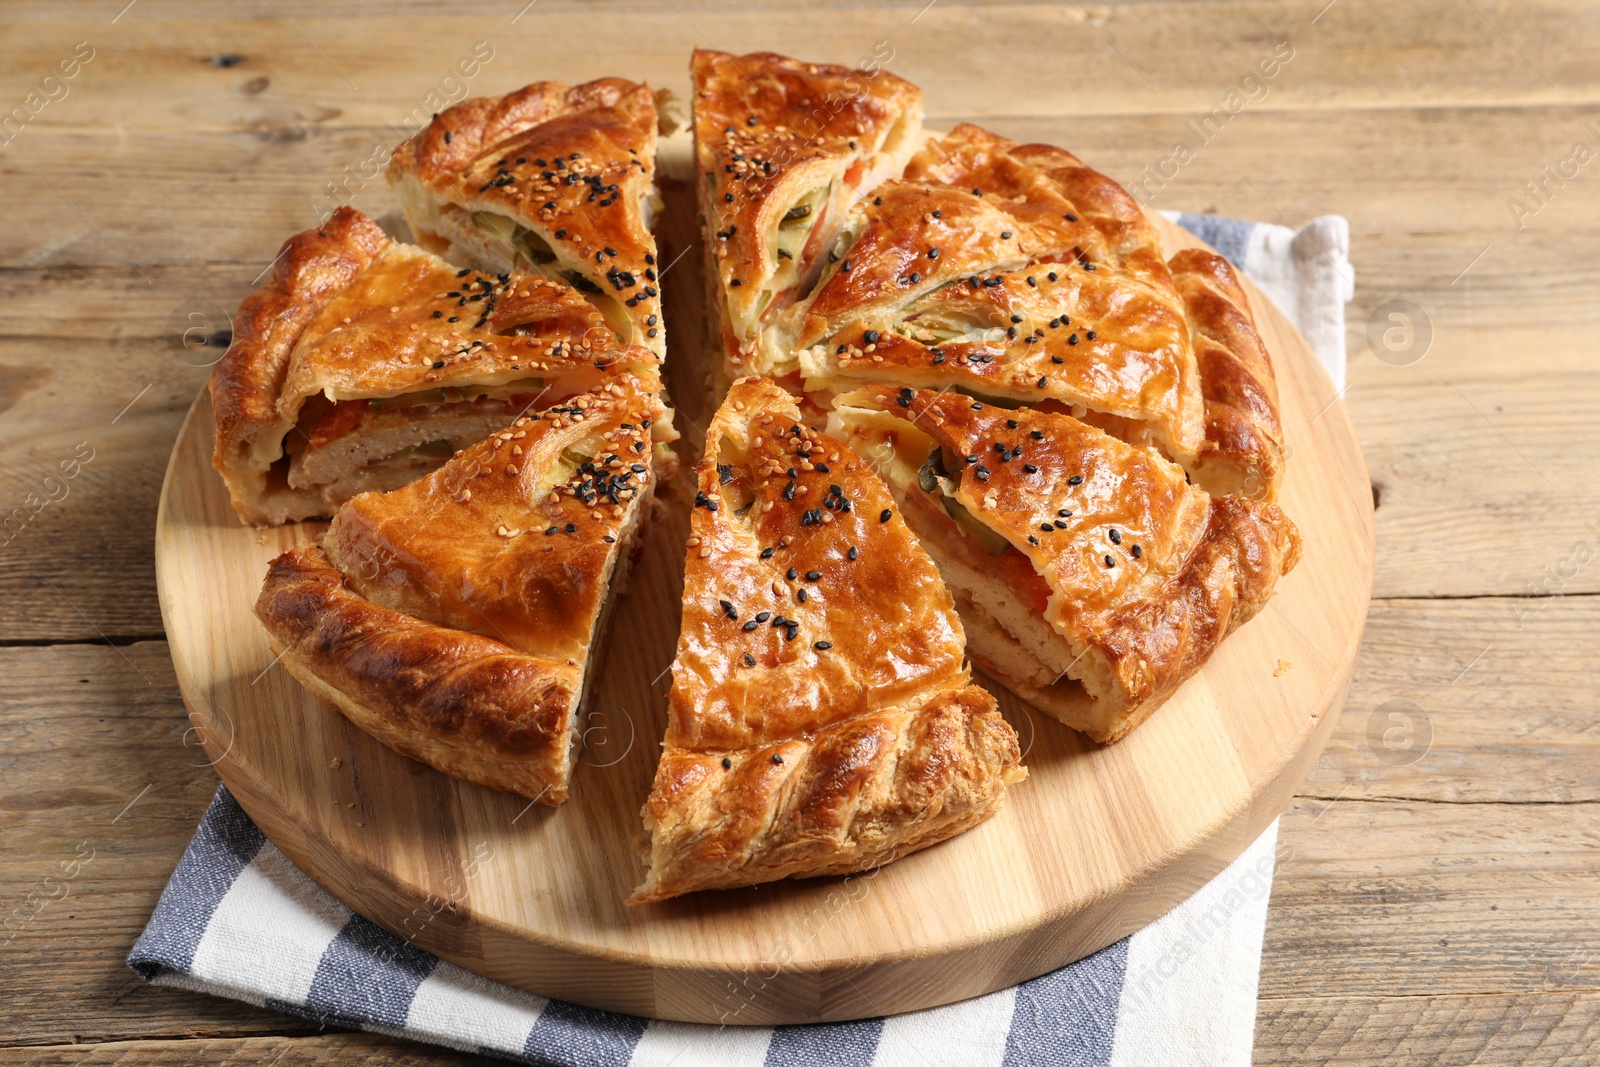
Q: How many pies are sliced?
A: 1